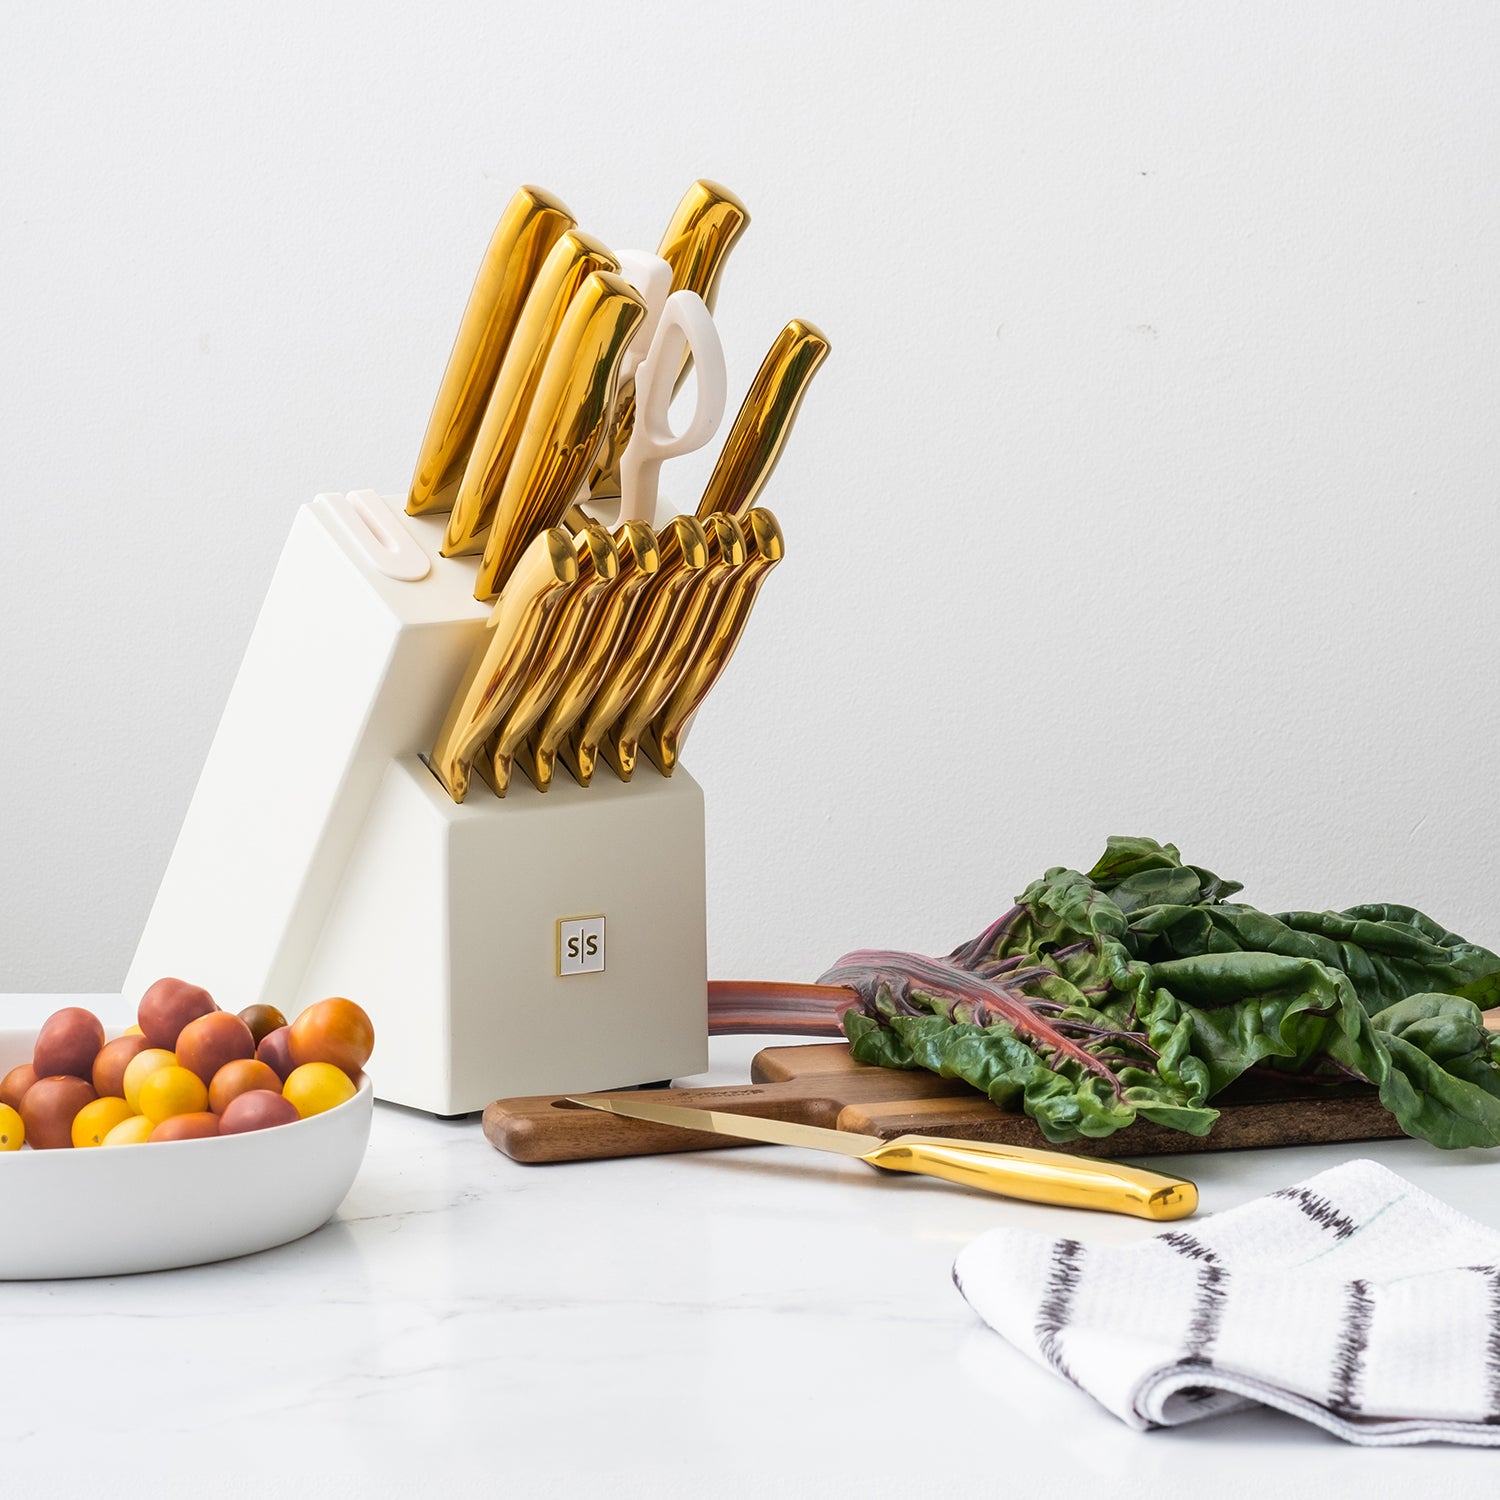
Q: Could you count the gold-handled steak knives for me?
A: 6